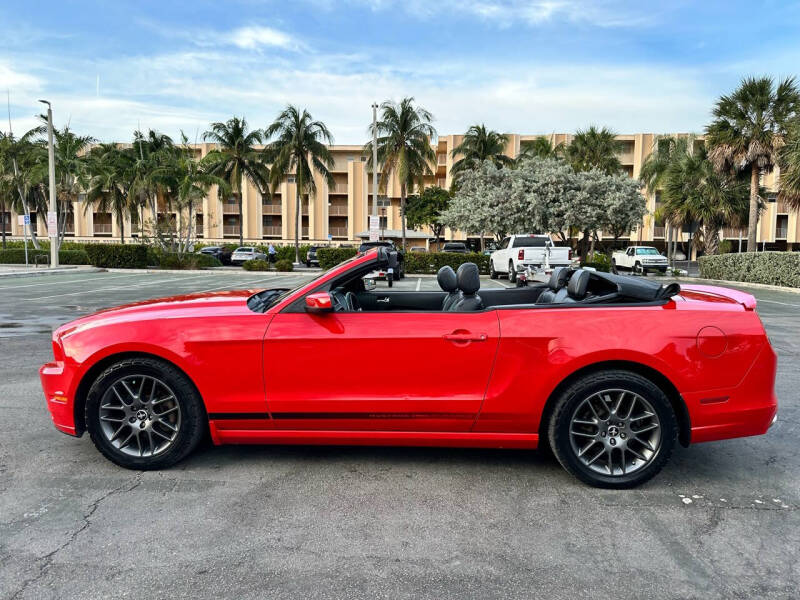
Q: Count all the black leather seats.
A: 4